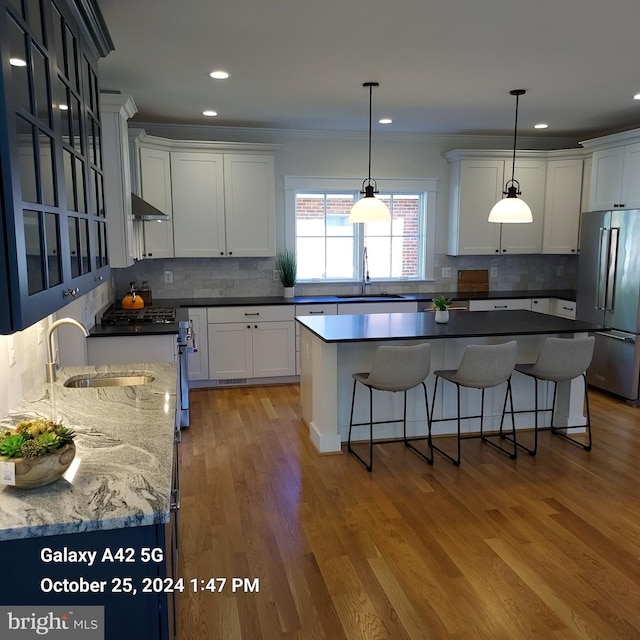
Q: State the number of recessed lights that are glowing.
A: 5